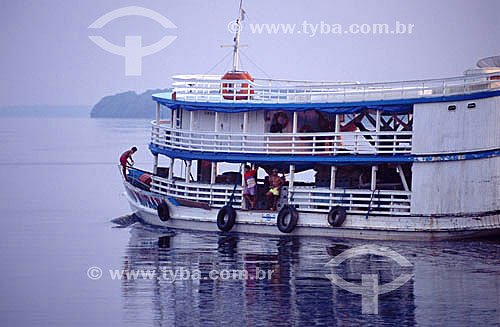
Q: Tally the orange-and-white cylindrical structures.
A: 1